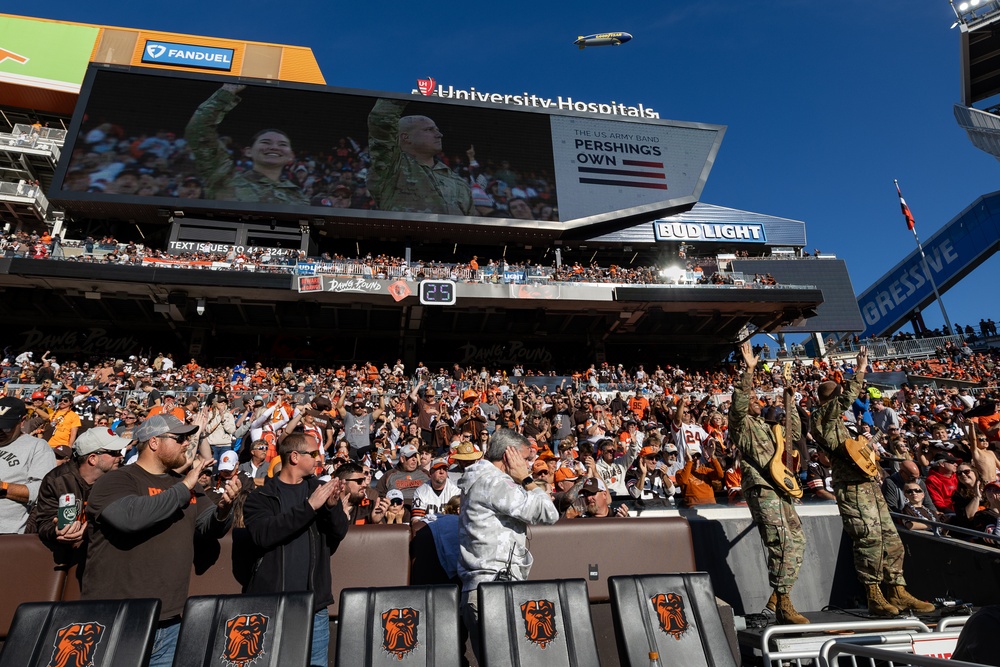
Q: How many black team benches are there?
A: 5